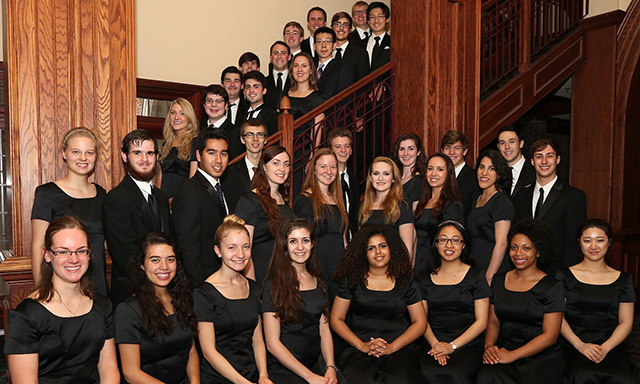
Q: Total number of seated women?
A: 8